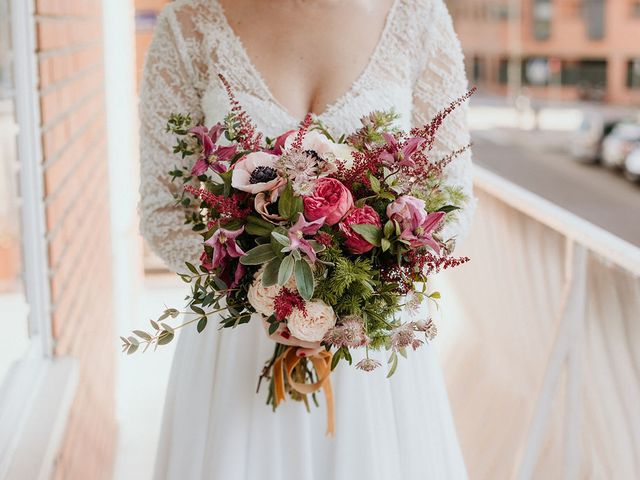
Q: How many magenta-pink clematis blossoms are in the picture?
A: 5